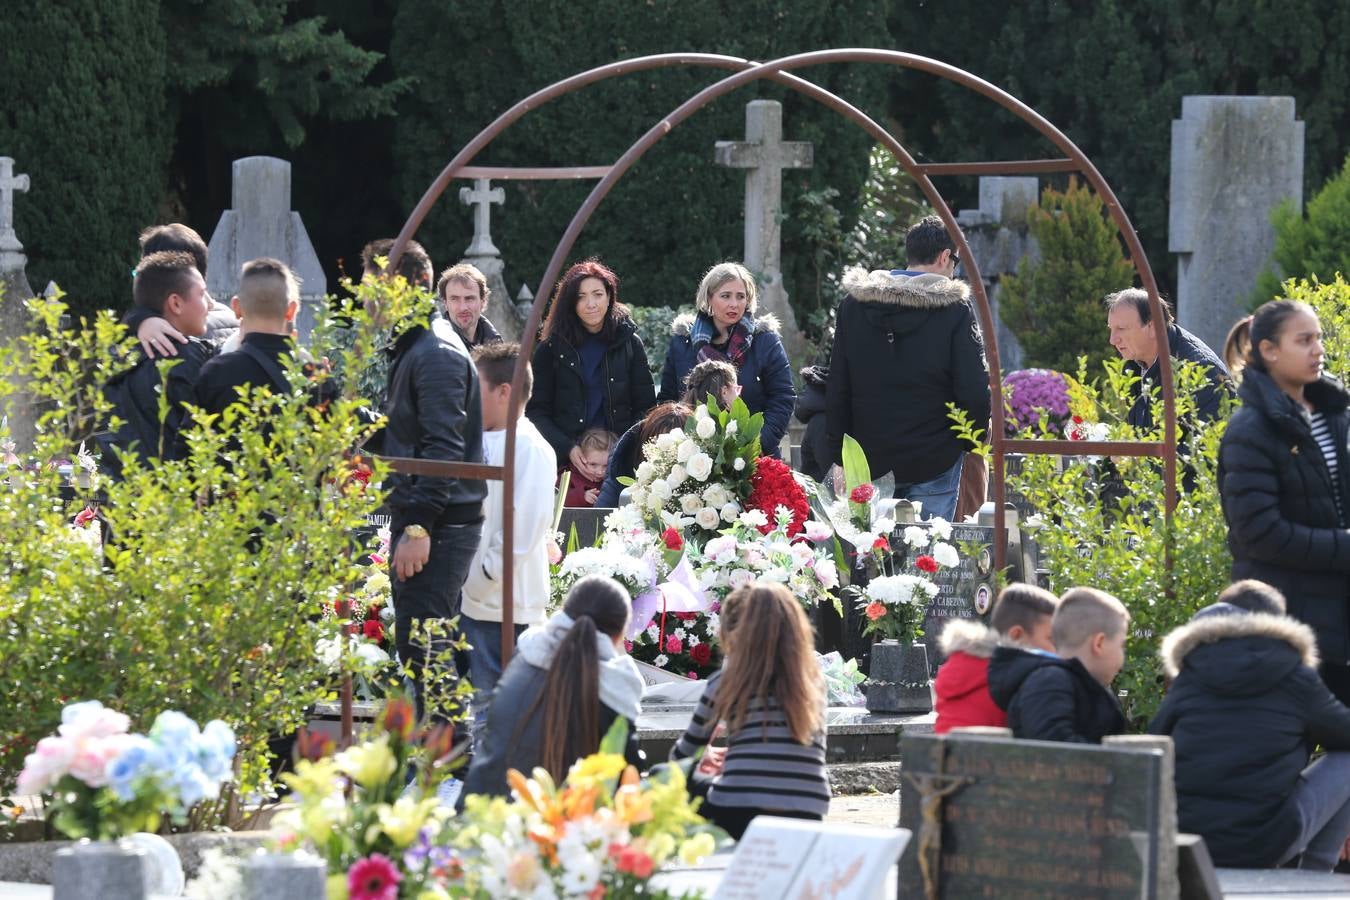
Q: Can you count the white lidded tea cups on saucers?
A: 0